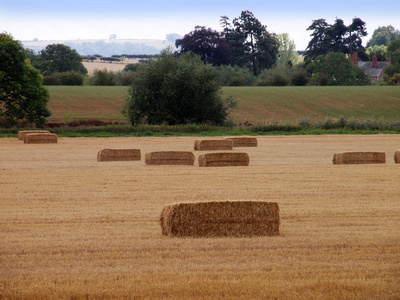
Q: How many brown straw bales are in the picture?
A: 10